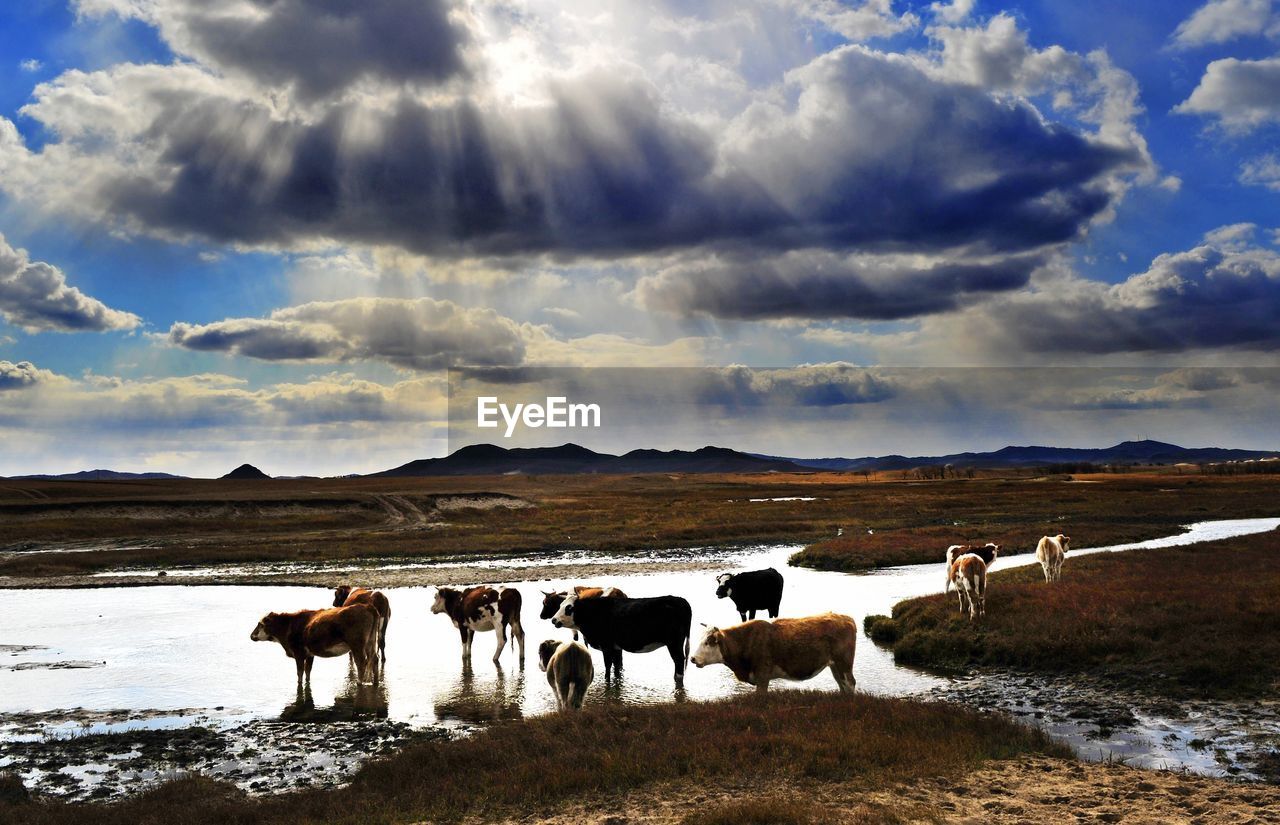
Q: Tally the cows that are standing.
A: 11